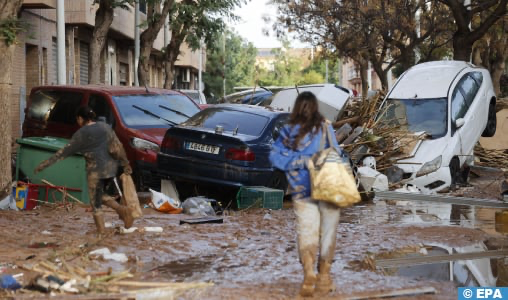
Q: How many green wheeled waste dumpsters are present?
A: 1